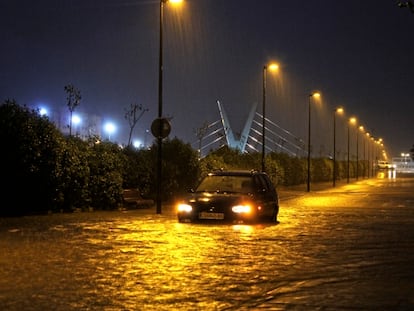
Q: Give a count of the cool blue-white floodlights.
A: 4